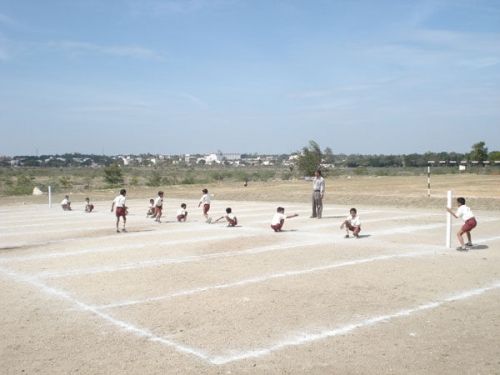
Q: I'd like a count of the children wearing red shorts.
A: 11